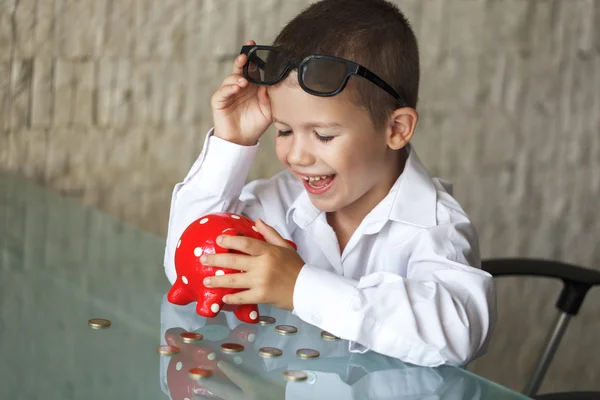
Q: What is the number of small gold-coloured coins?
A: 11